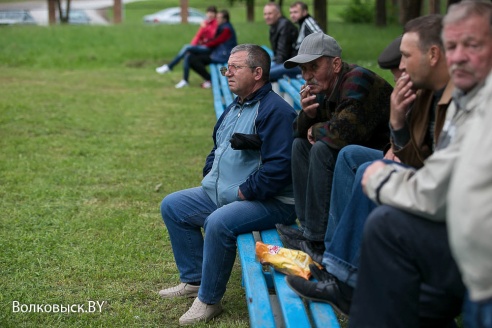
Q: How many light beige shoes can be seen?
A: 2